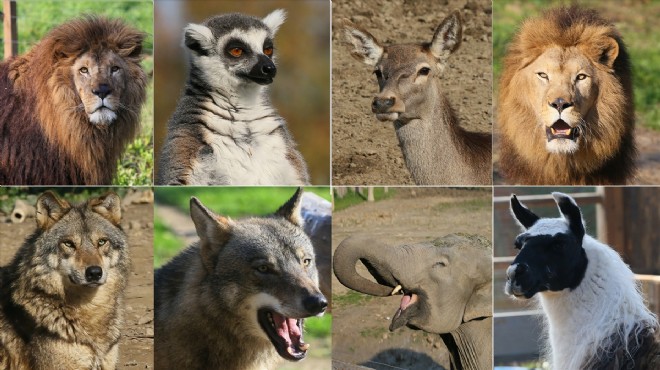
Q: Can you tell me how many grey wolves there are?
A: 2